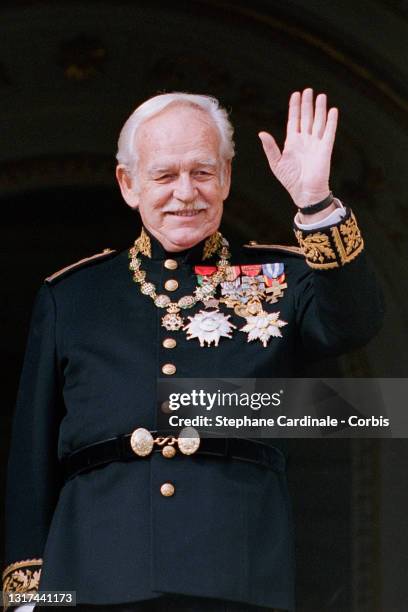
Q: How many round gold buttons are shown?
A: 7